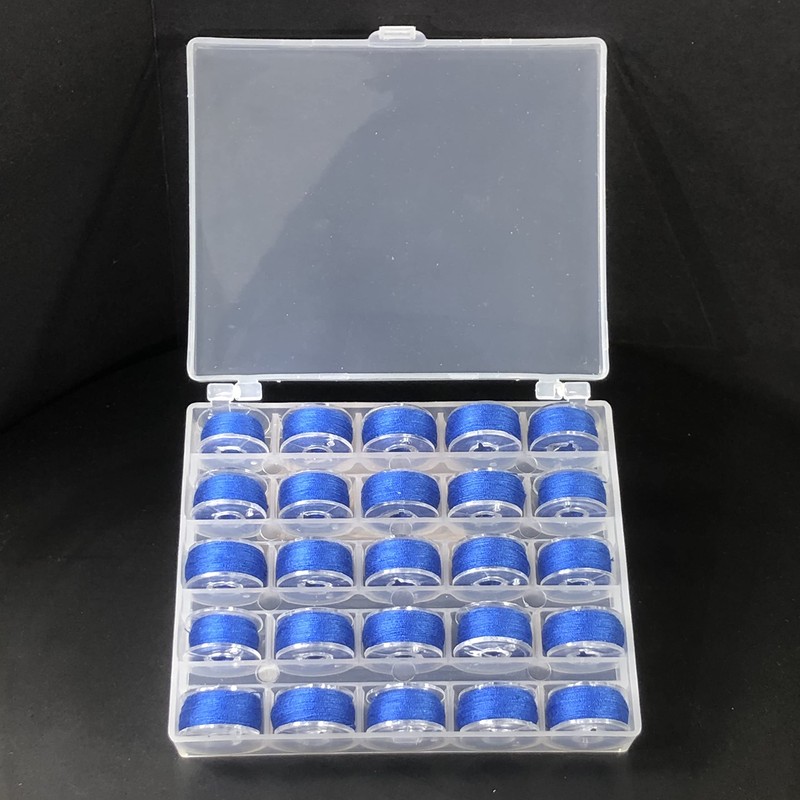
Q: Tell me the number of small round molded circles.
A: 12